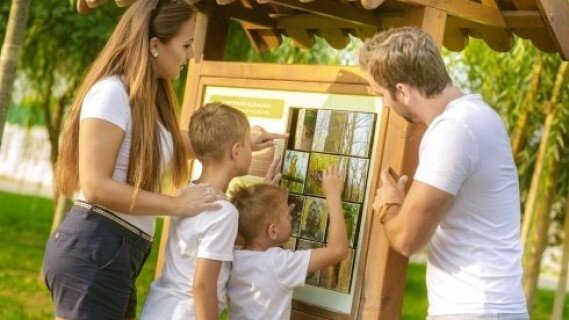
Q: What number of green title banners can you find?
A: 1